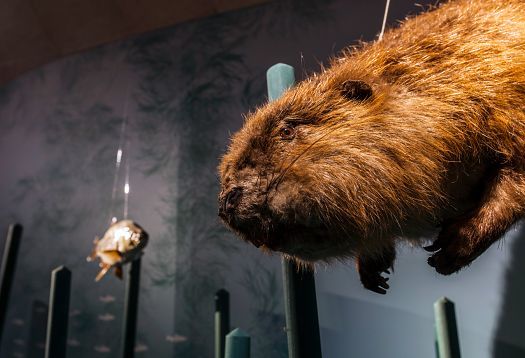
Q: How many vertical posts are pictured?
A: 7